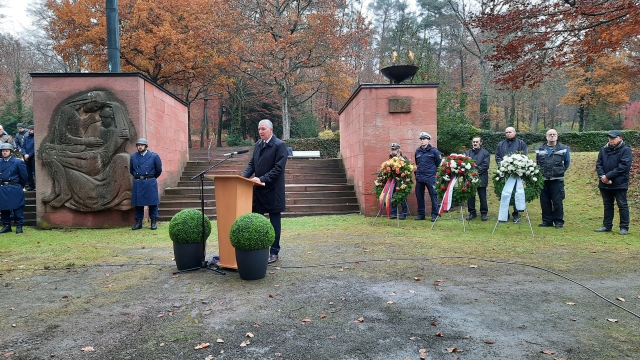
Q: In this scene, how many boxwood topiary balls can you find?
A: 2